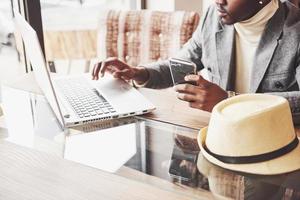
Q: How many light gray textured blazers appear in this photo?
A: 1